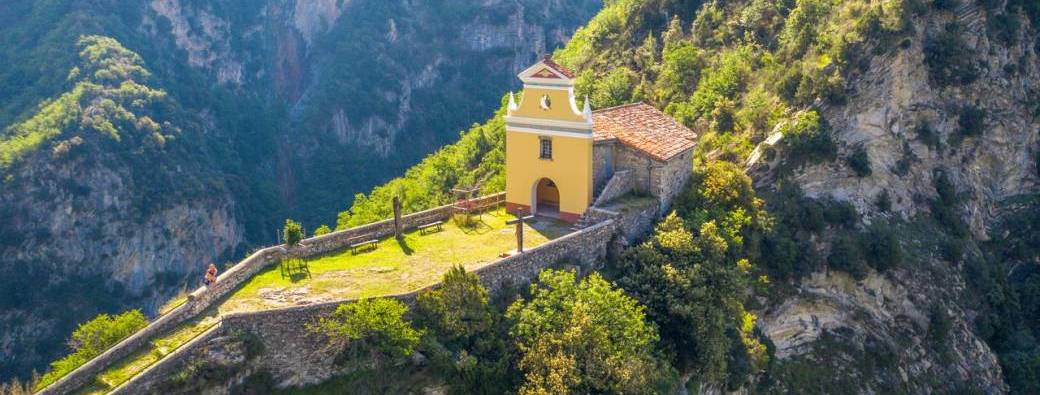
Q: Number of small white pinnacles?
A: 2